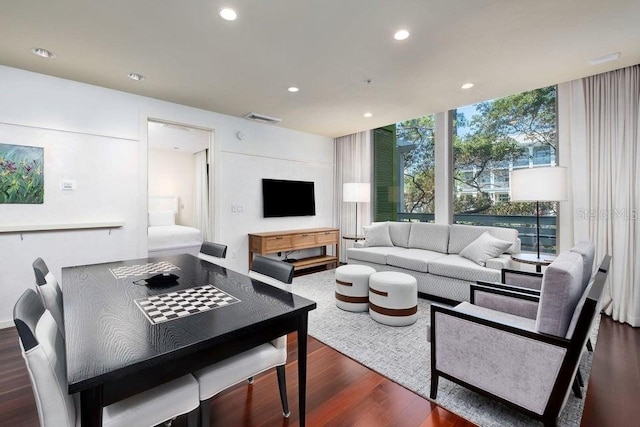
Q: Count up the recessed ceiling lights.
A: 7